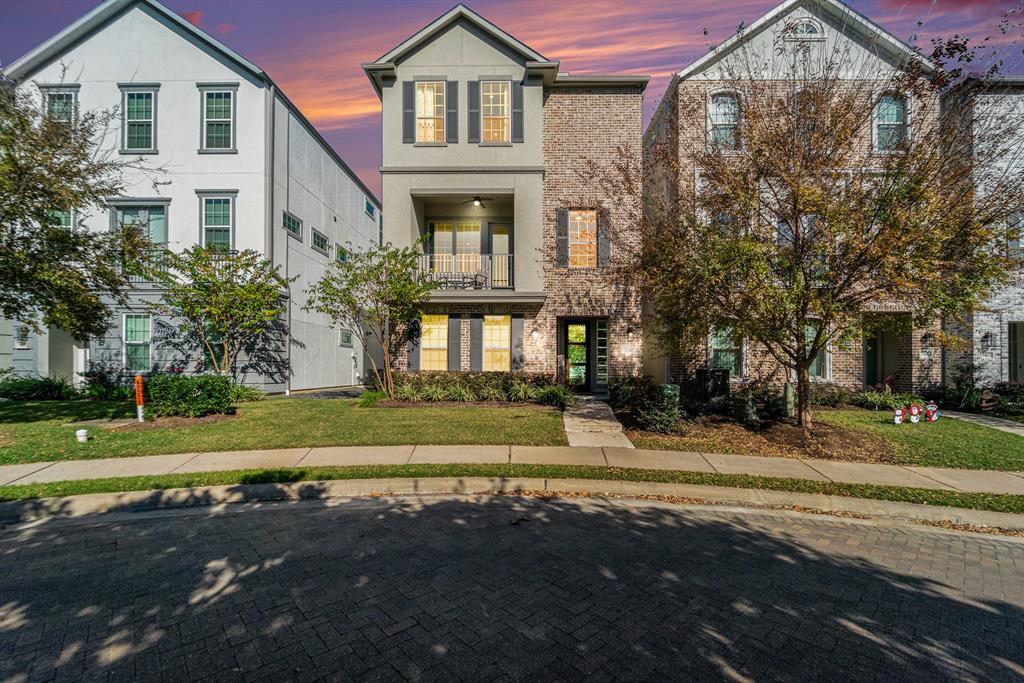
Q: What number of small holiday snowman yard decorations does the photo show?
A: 3